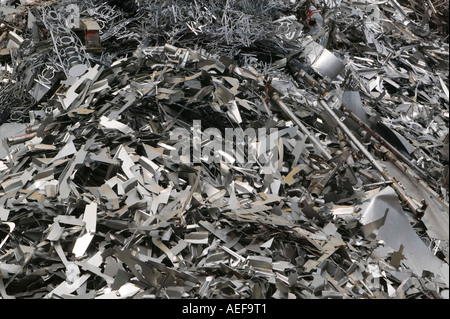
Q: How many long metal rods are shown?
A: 3